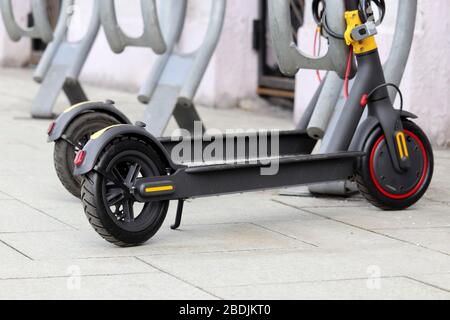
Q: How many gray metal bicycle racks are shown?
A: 3